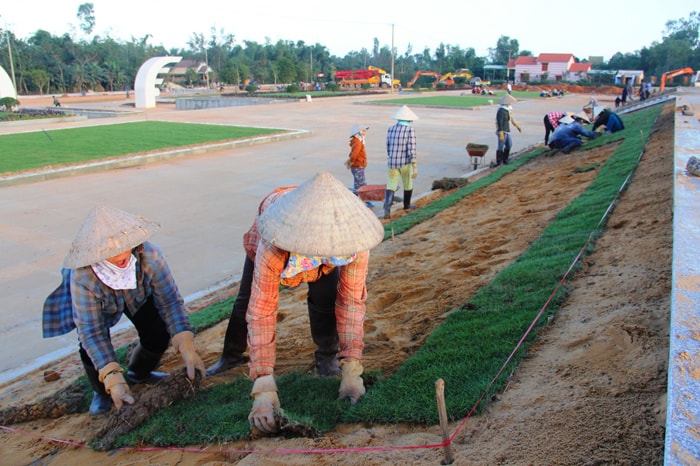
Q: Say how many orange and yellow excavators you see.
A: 3